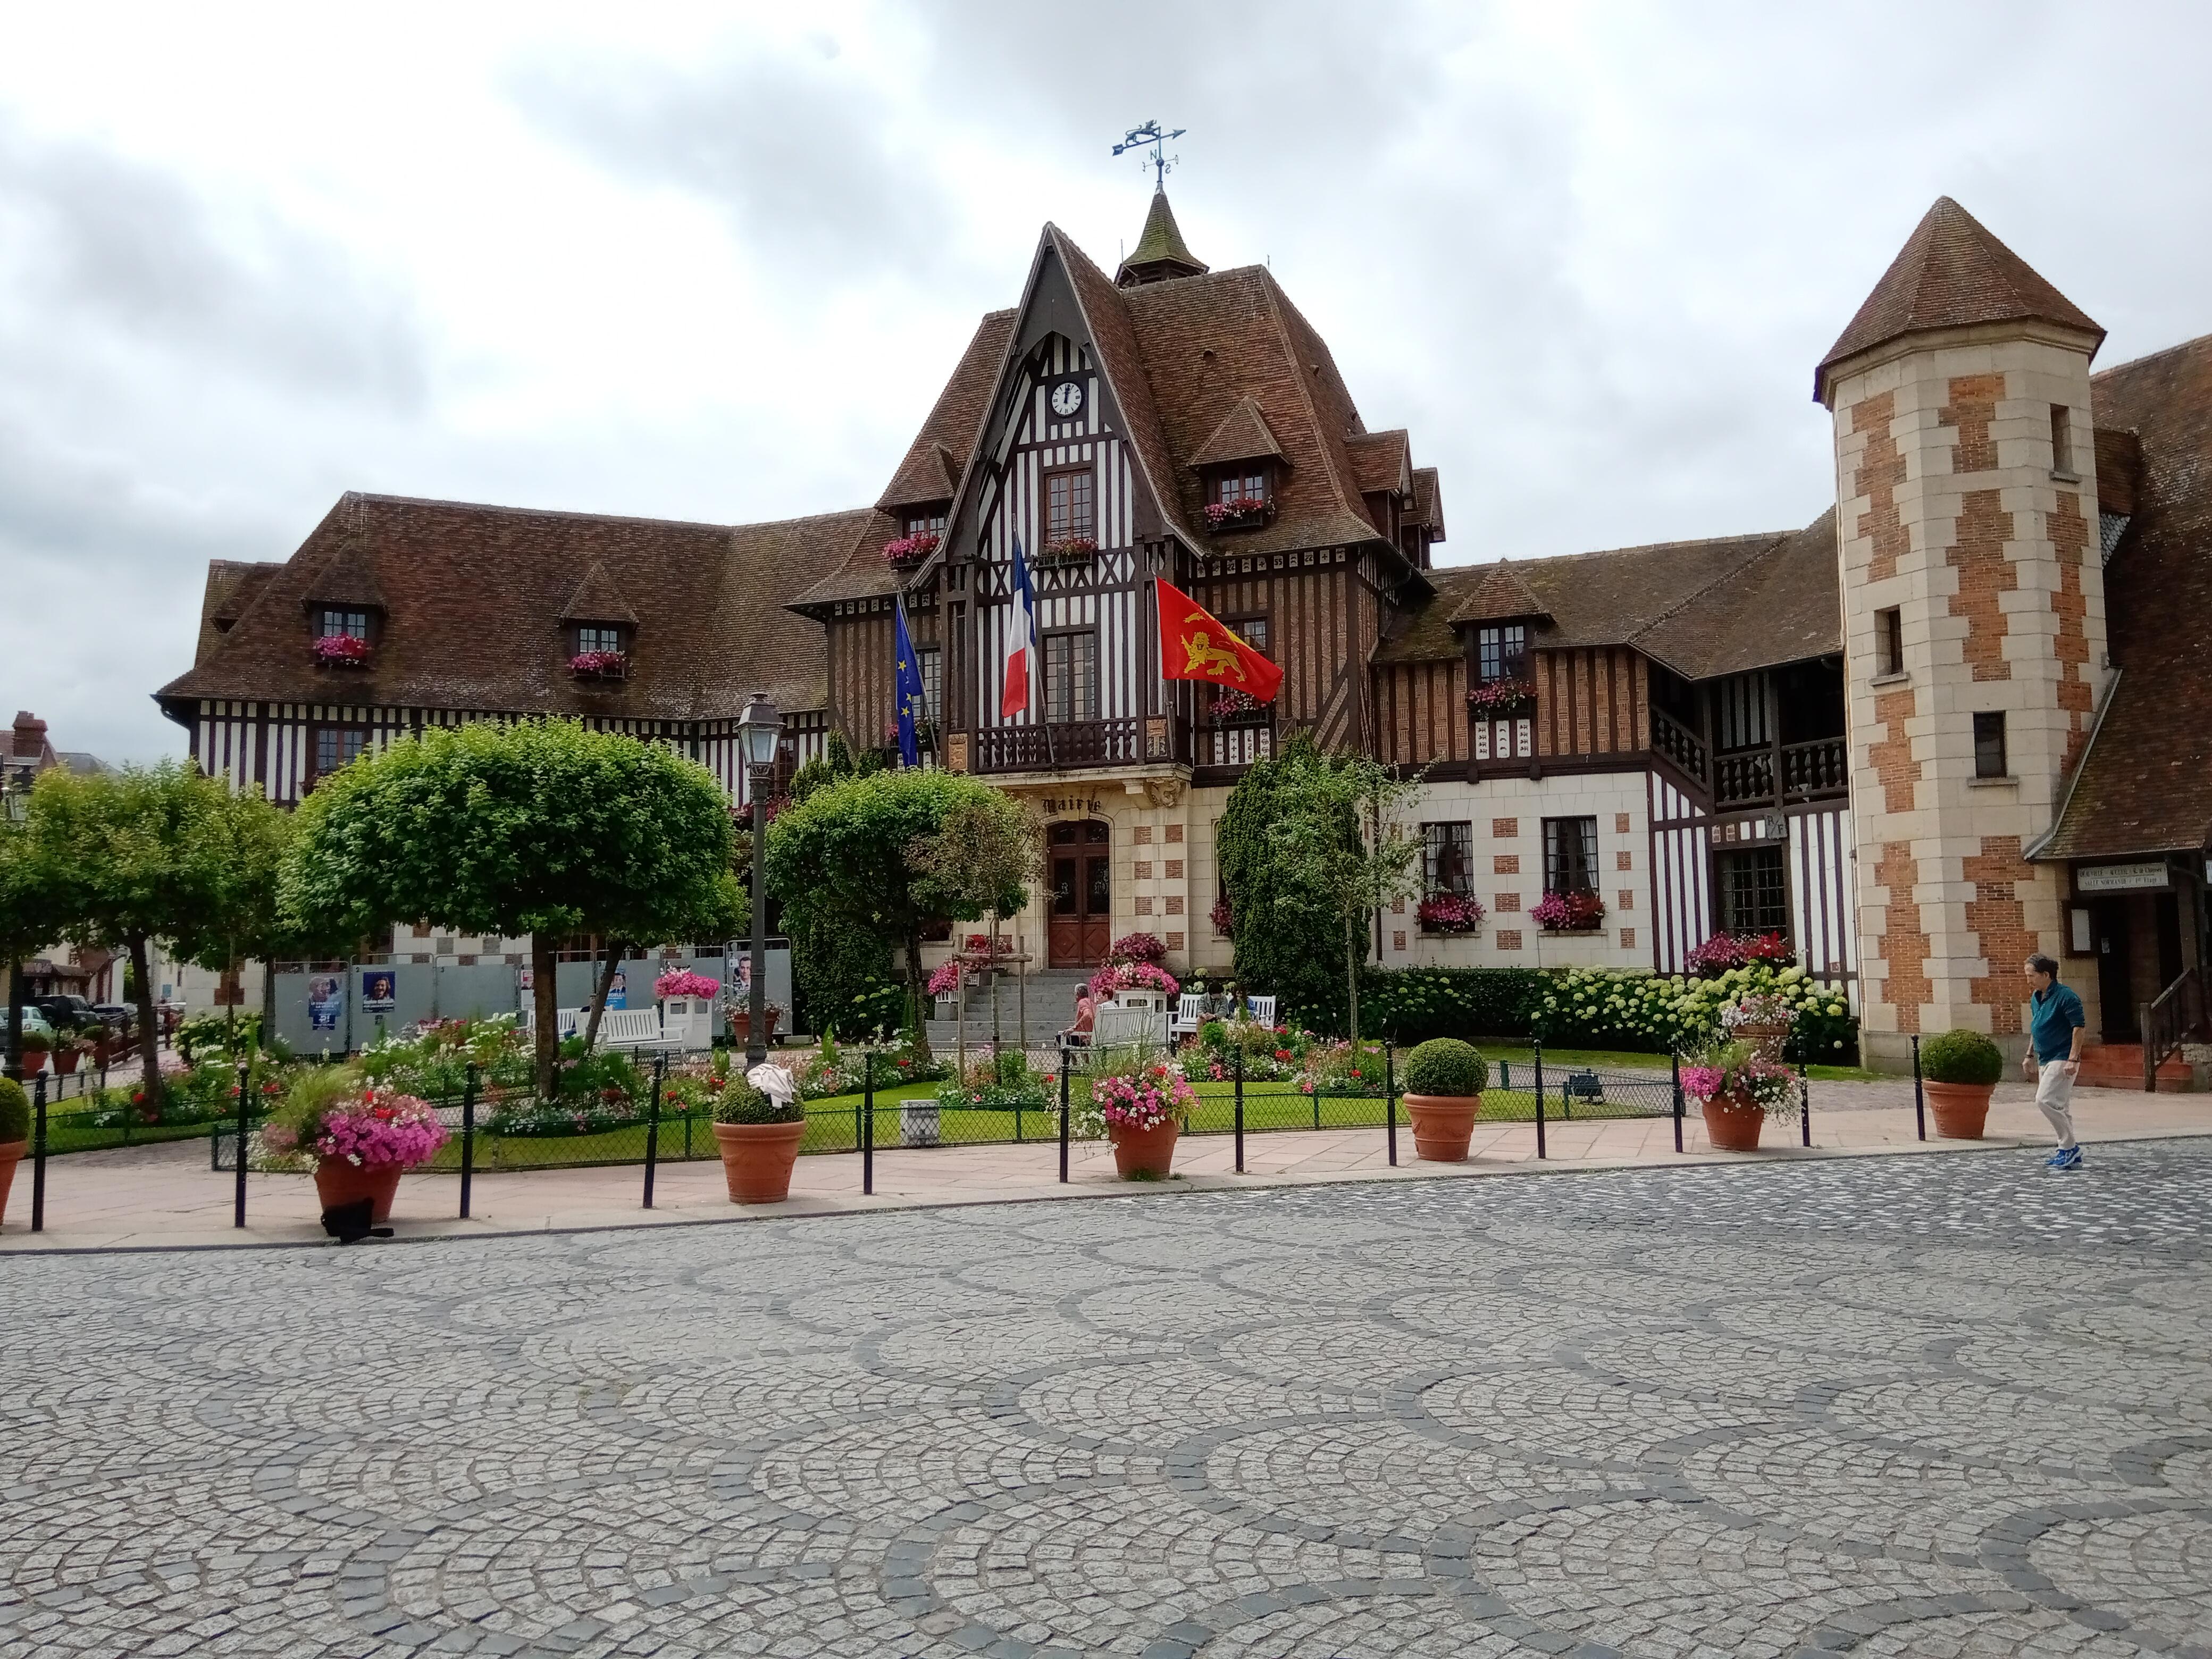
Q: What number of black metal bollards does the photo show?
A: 12